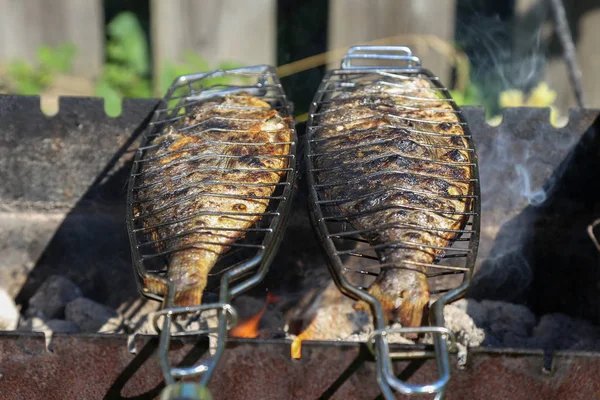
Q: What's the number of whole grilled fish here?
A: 2